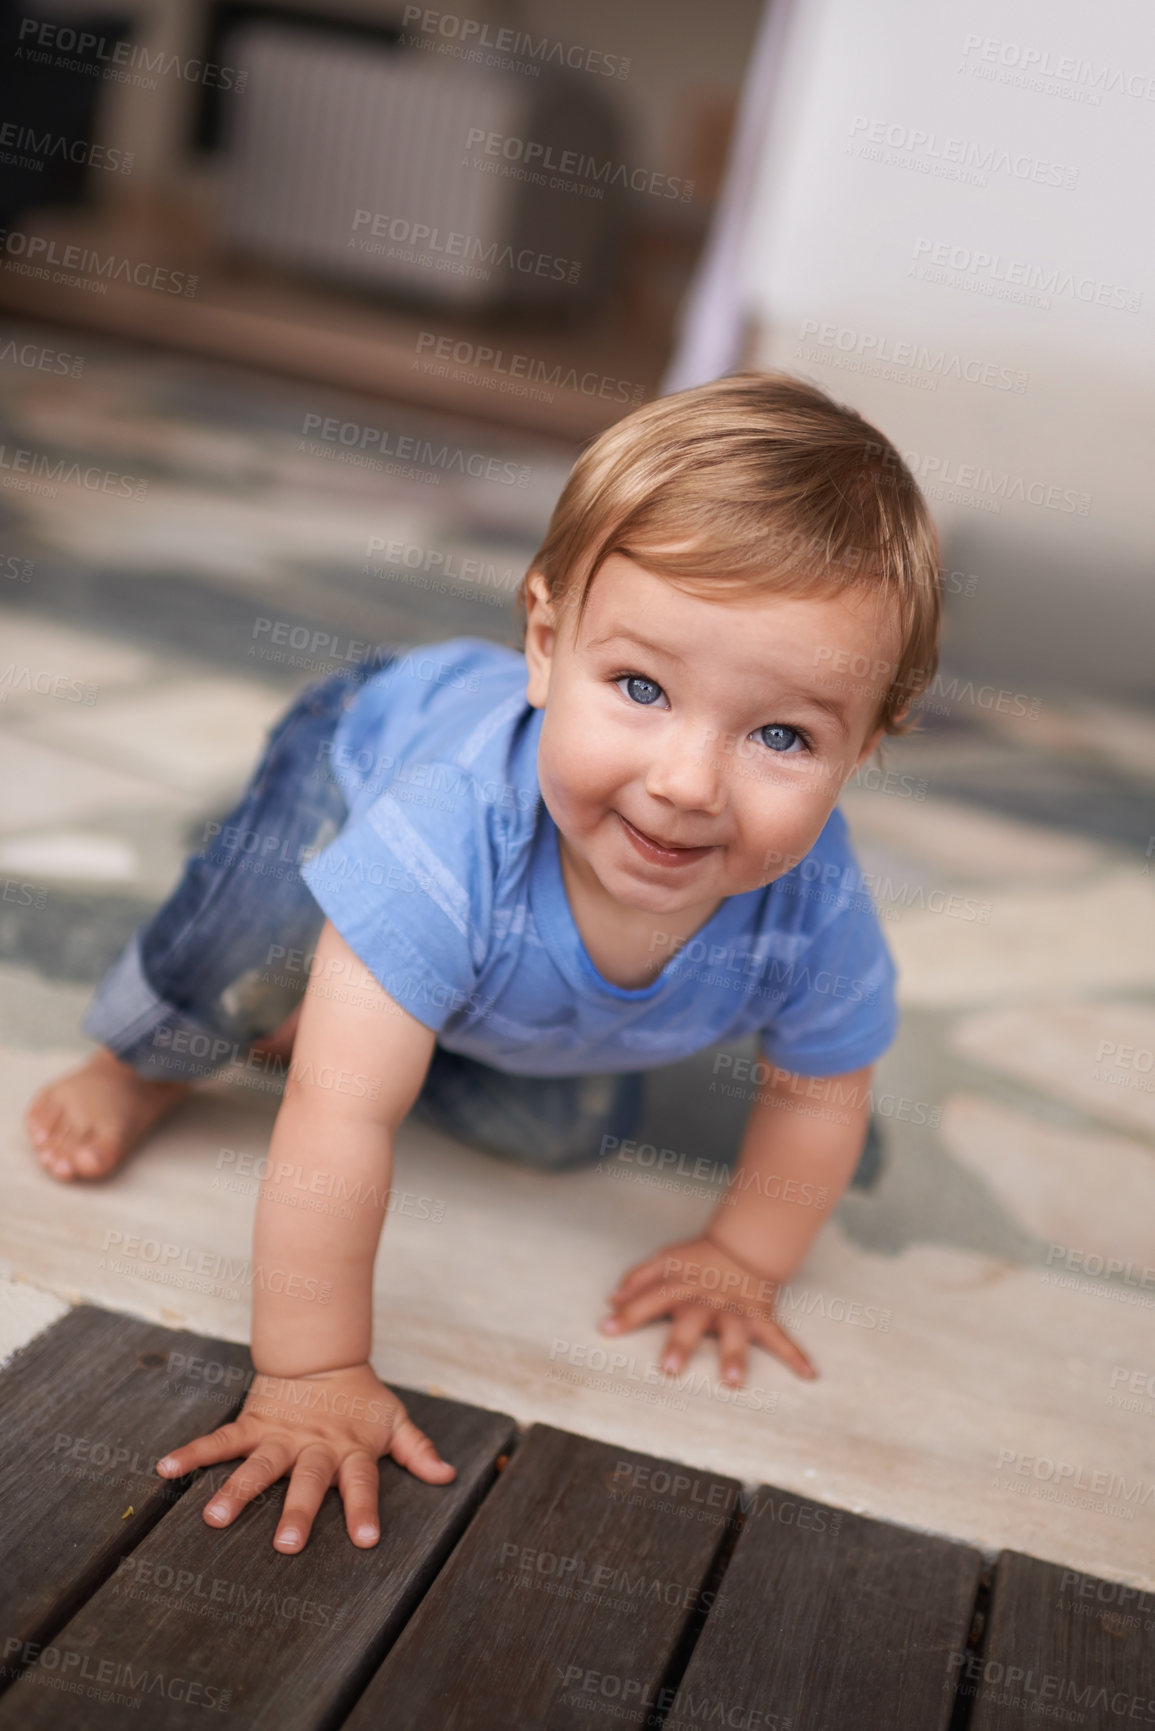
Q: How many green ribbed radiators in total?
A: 0